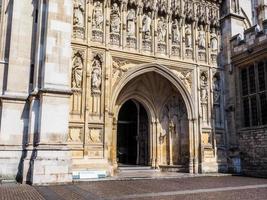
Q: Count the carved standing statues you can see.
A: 14